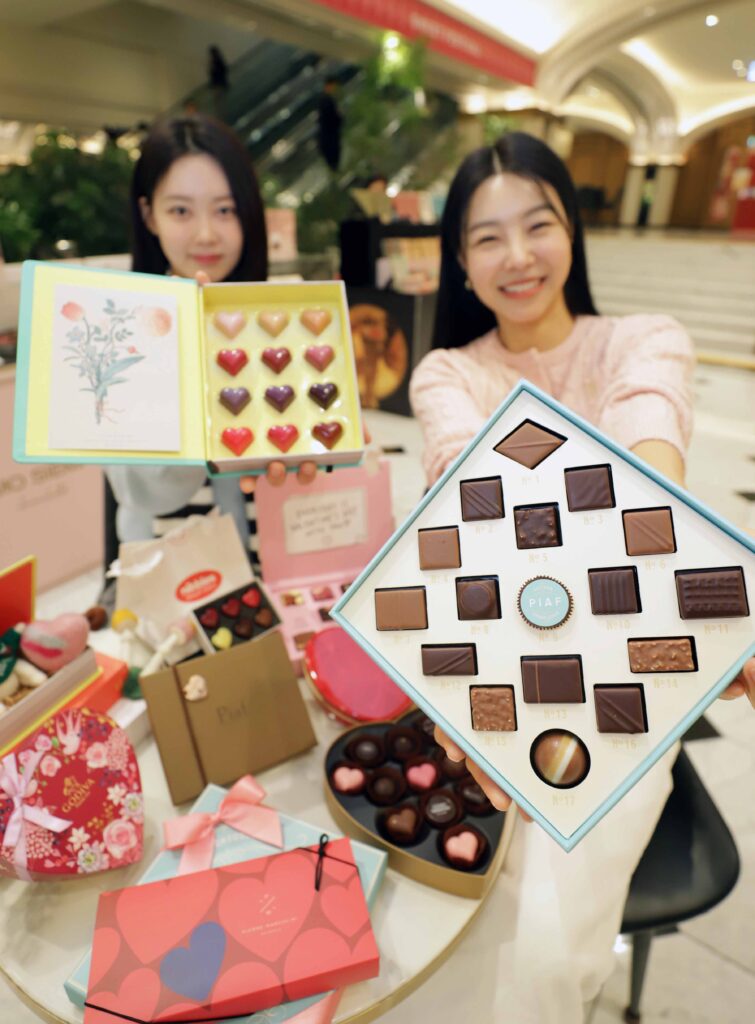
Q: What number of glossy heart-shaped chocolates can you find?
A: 12